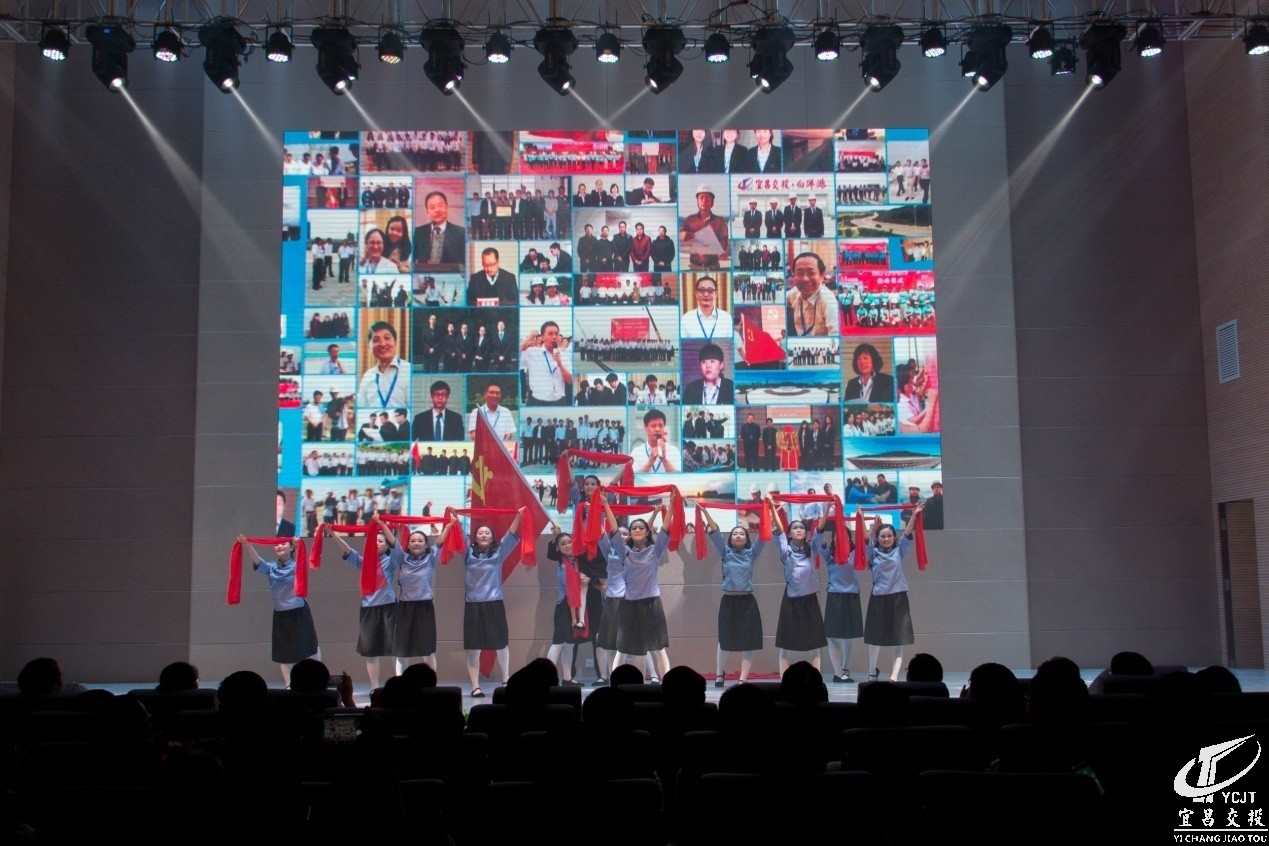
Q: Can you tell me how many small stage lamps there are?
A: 13